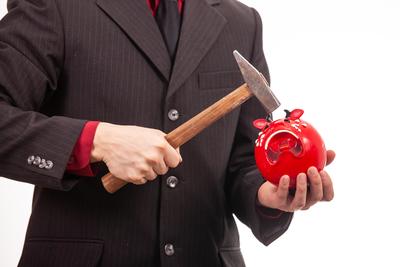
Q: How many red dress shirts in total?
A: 1